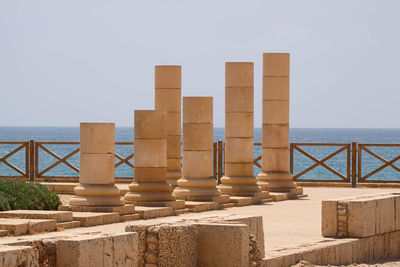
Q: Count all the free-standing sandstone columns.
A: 6